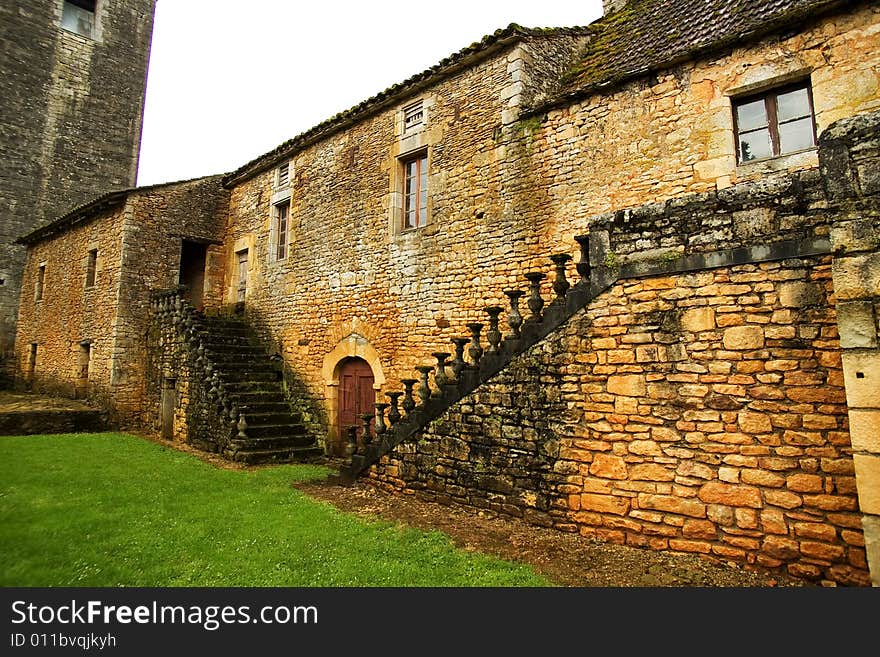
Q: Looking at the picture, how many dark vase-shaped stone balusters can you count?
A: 14